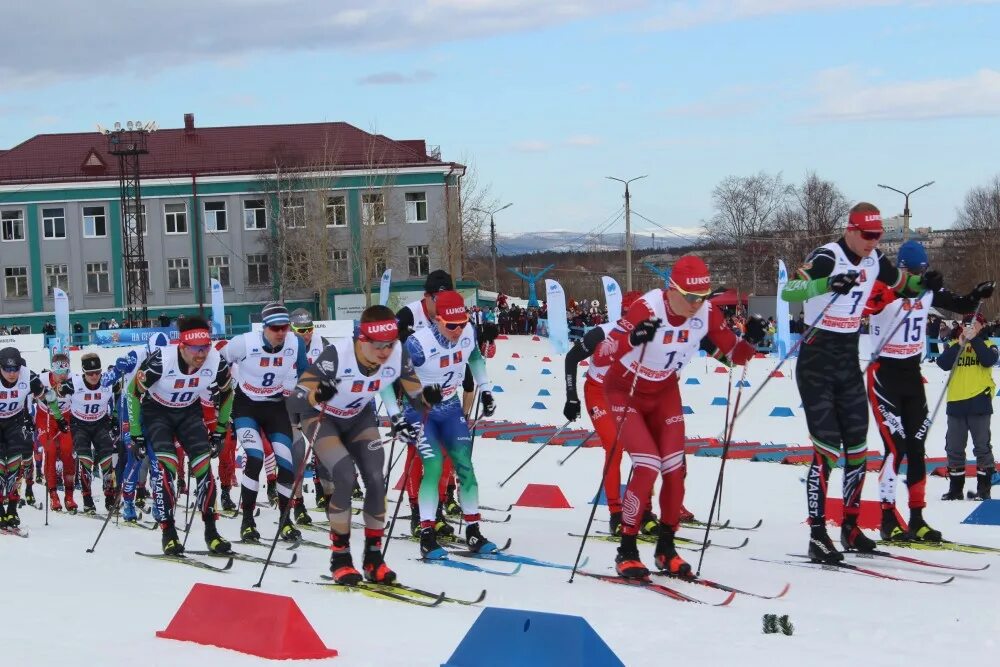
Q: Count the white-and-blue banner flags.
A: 6